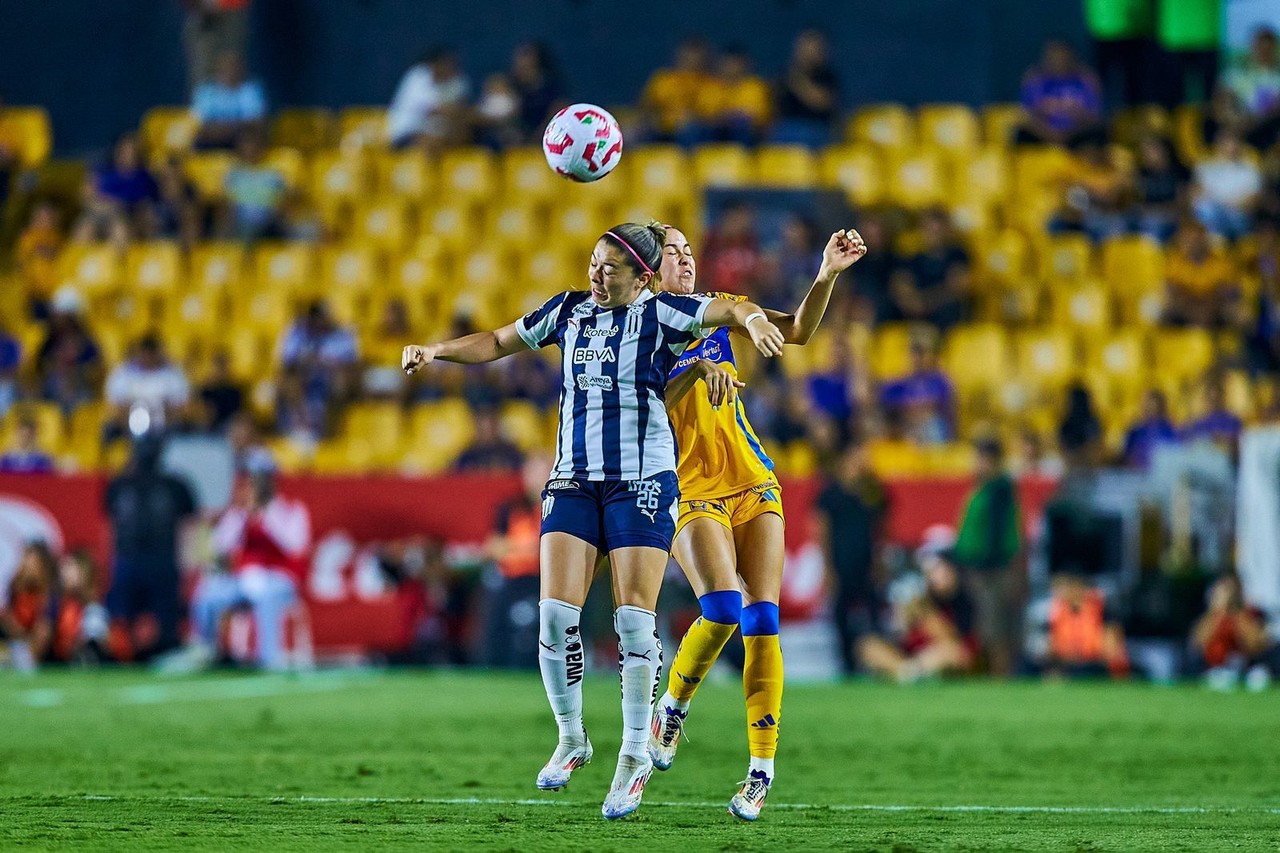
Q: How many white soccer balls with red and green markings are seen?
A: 1